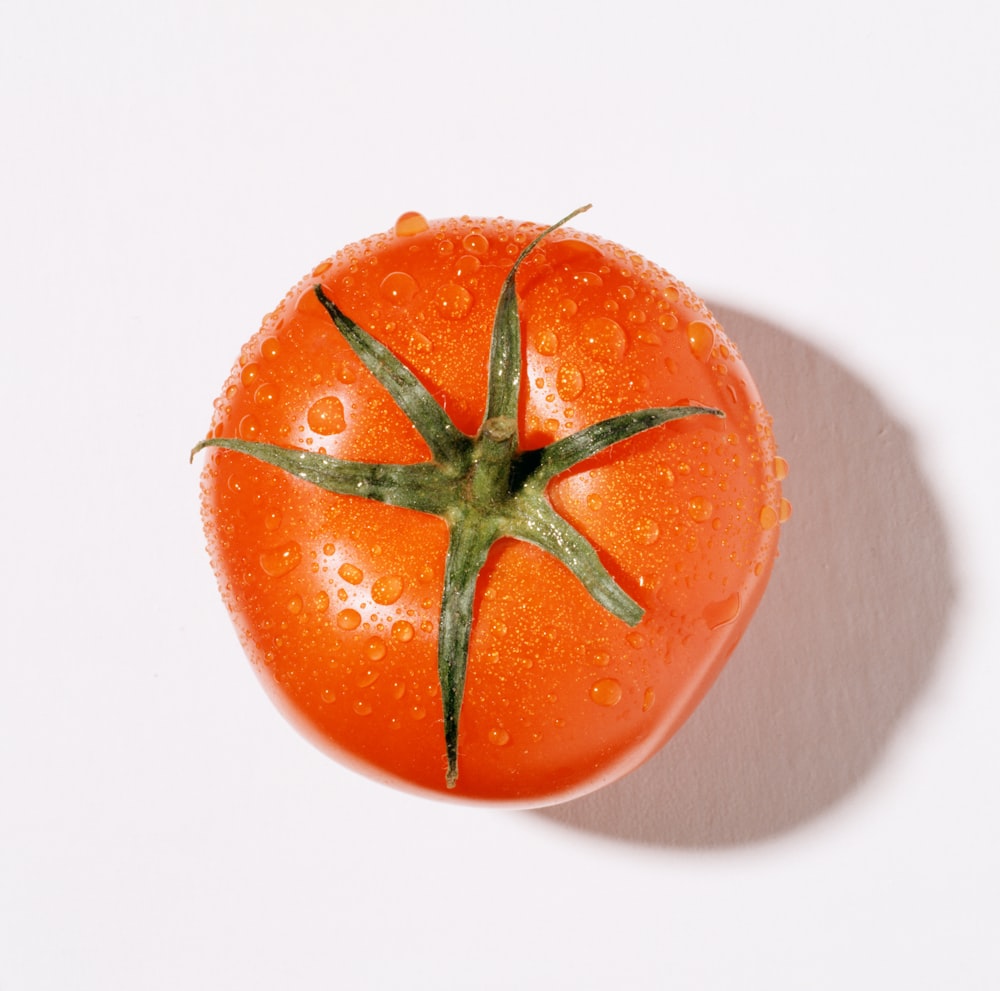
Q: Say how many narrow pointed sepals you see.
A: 6